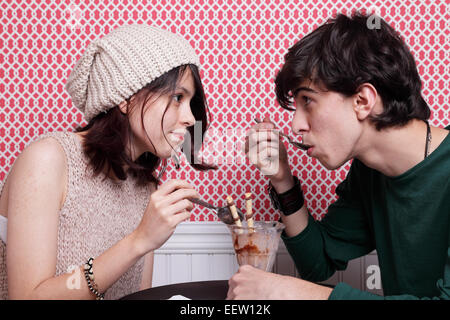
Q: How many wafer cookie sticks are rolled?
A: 2